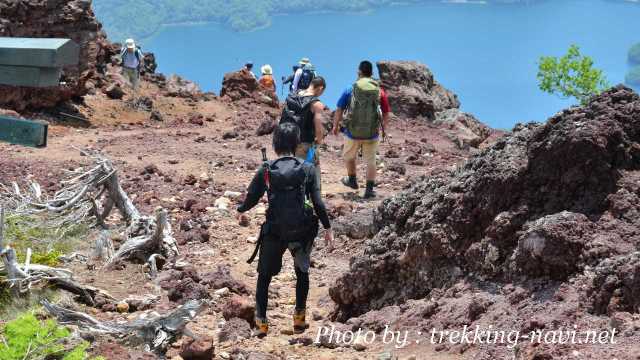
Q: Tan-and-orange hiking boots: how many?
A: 2